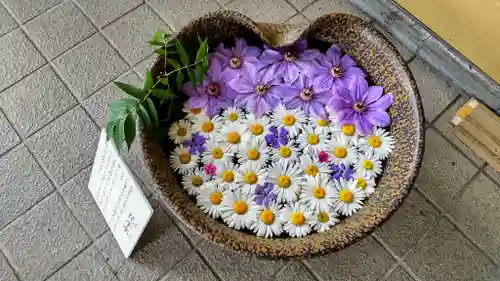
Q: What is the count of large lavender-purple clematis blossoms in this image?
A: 7